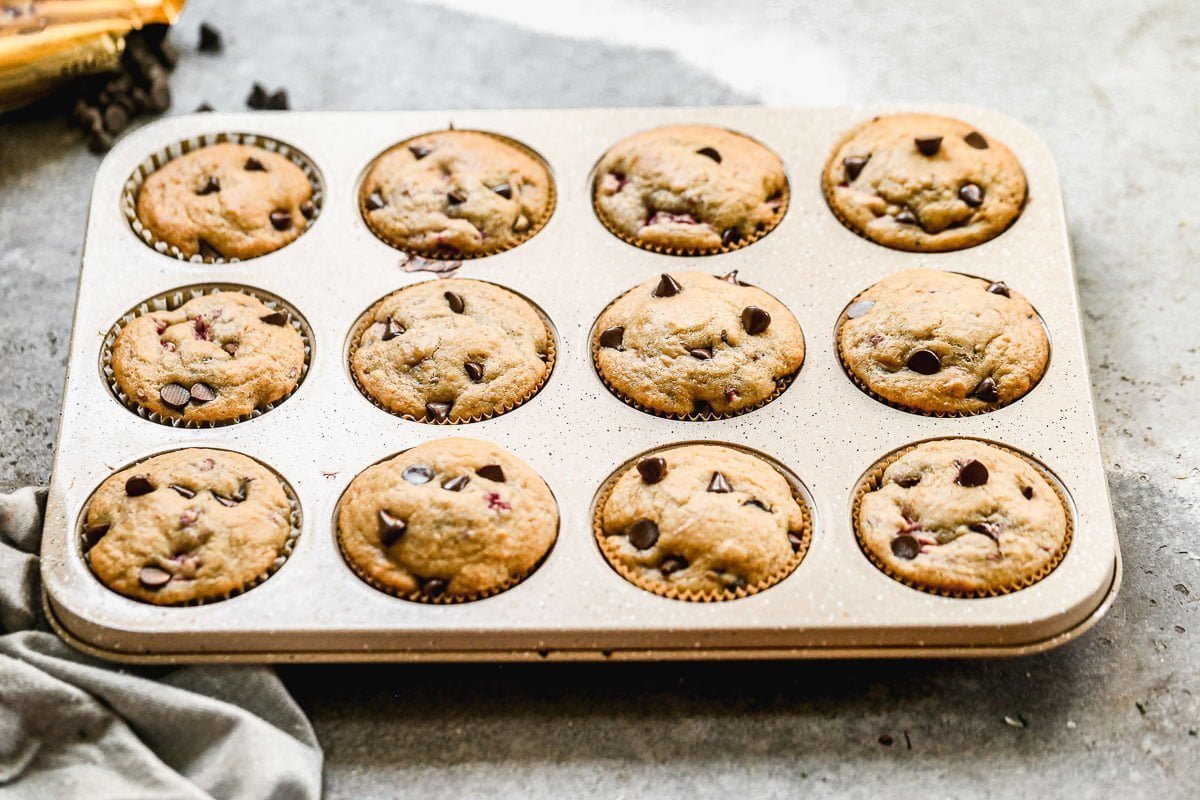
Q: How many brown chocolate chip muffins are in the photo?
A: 12